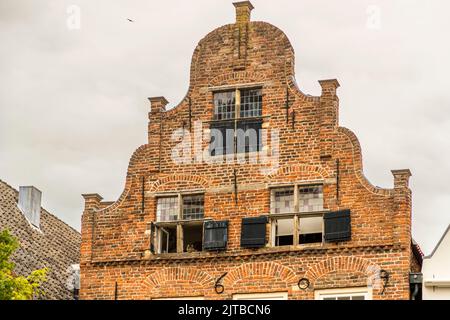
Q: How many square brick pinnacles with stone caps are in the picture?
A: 5